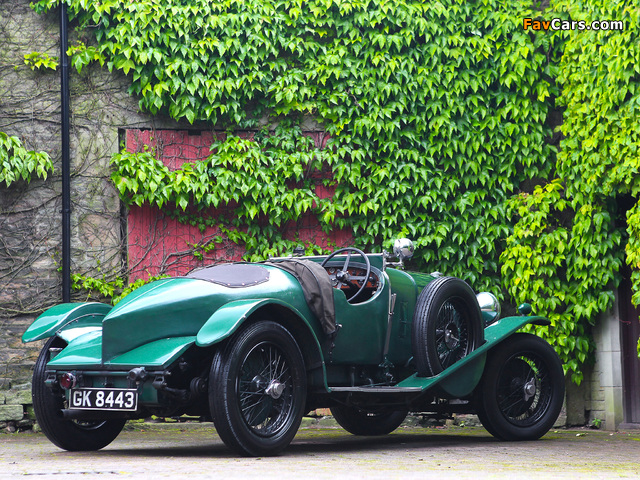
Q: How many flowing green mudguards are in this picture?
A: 3